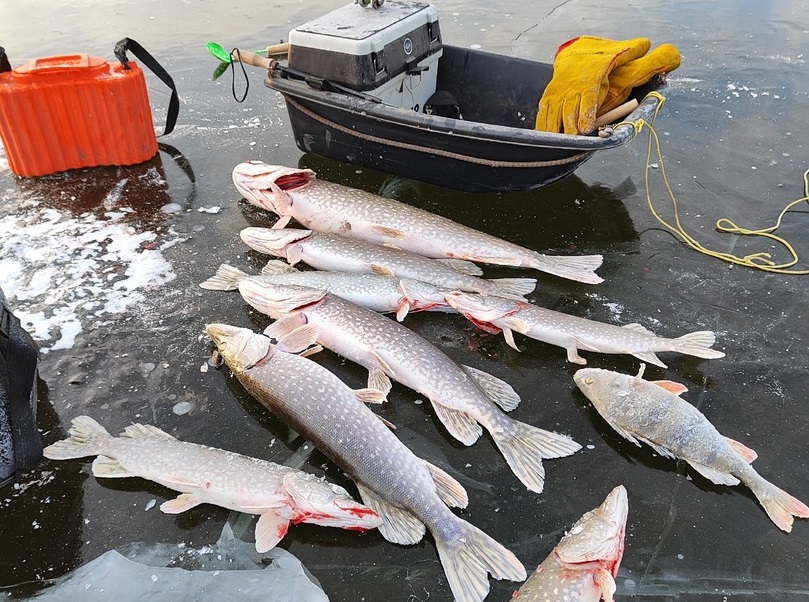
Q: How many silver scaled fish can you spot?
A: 9